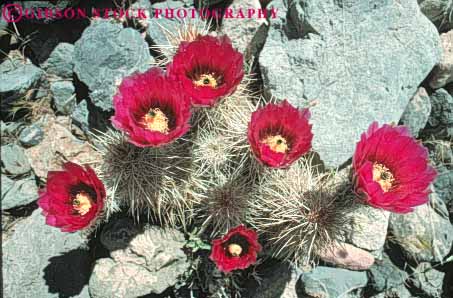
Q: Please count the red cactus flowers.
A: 6